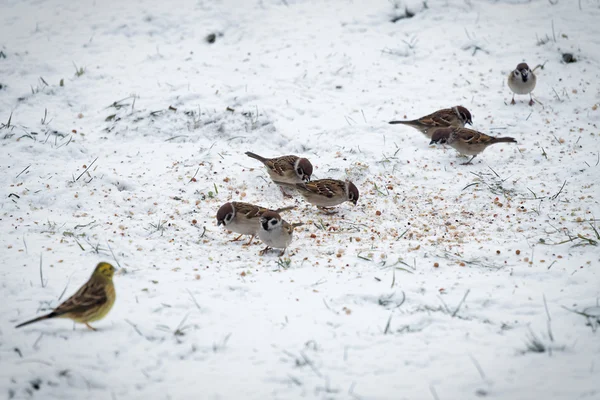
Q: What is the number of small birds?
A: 8